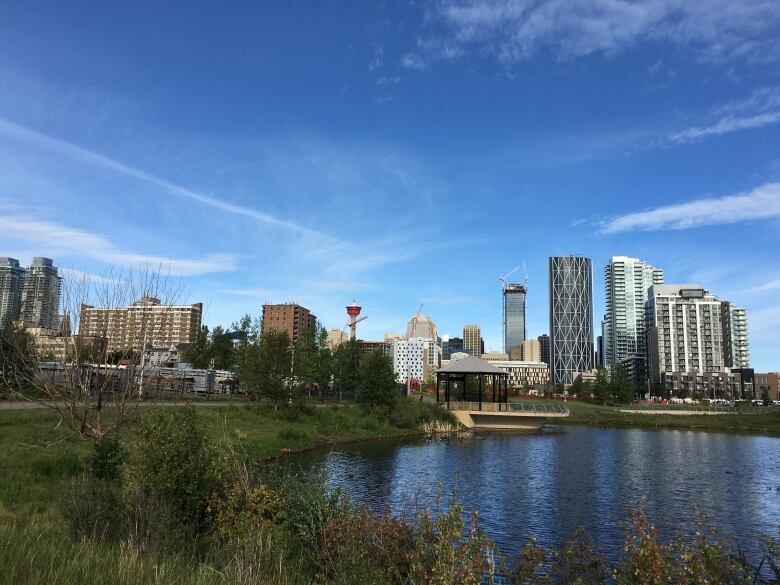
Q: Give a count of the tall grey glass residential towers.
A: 2